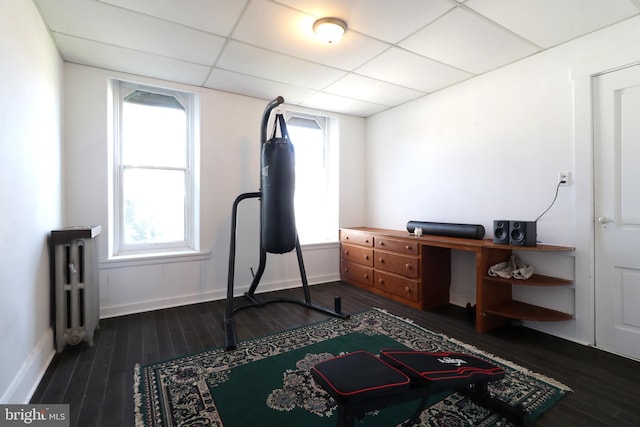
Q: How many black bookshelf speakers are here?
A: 2